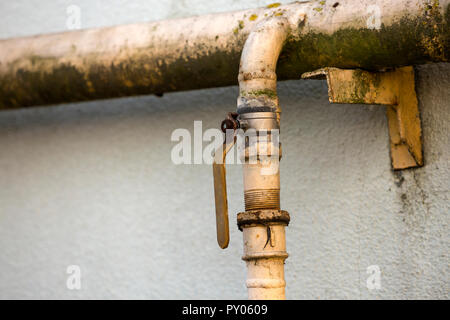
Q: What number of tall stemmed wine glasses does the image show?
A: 0